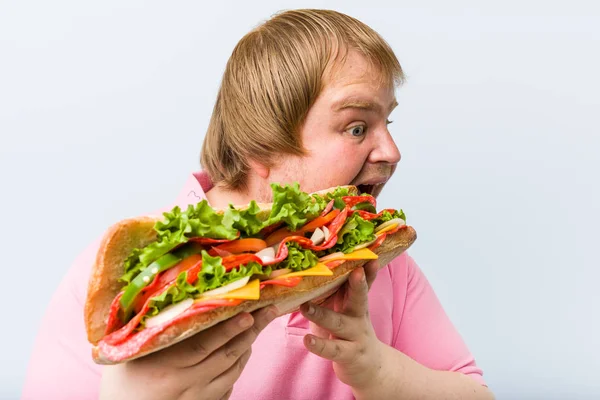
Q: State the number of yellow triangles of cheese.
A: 3